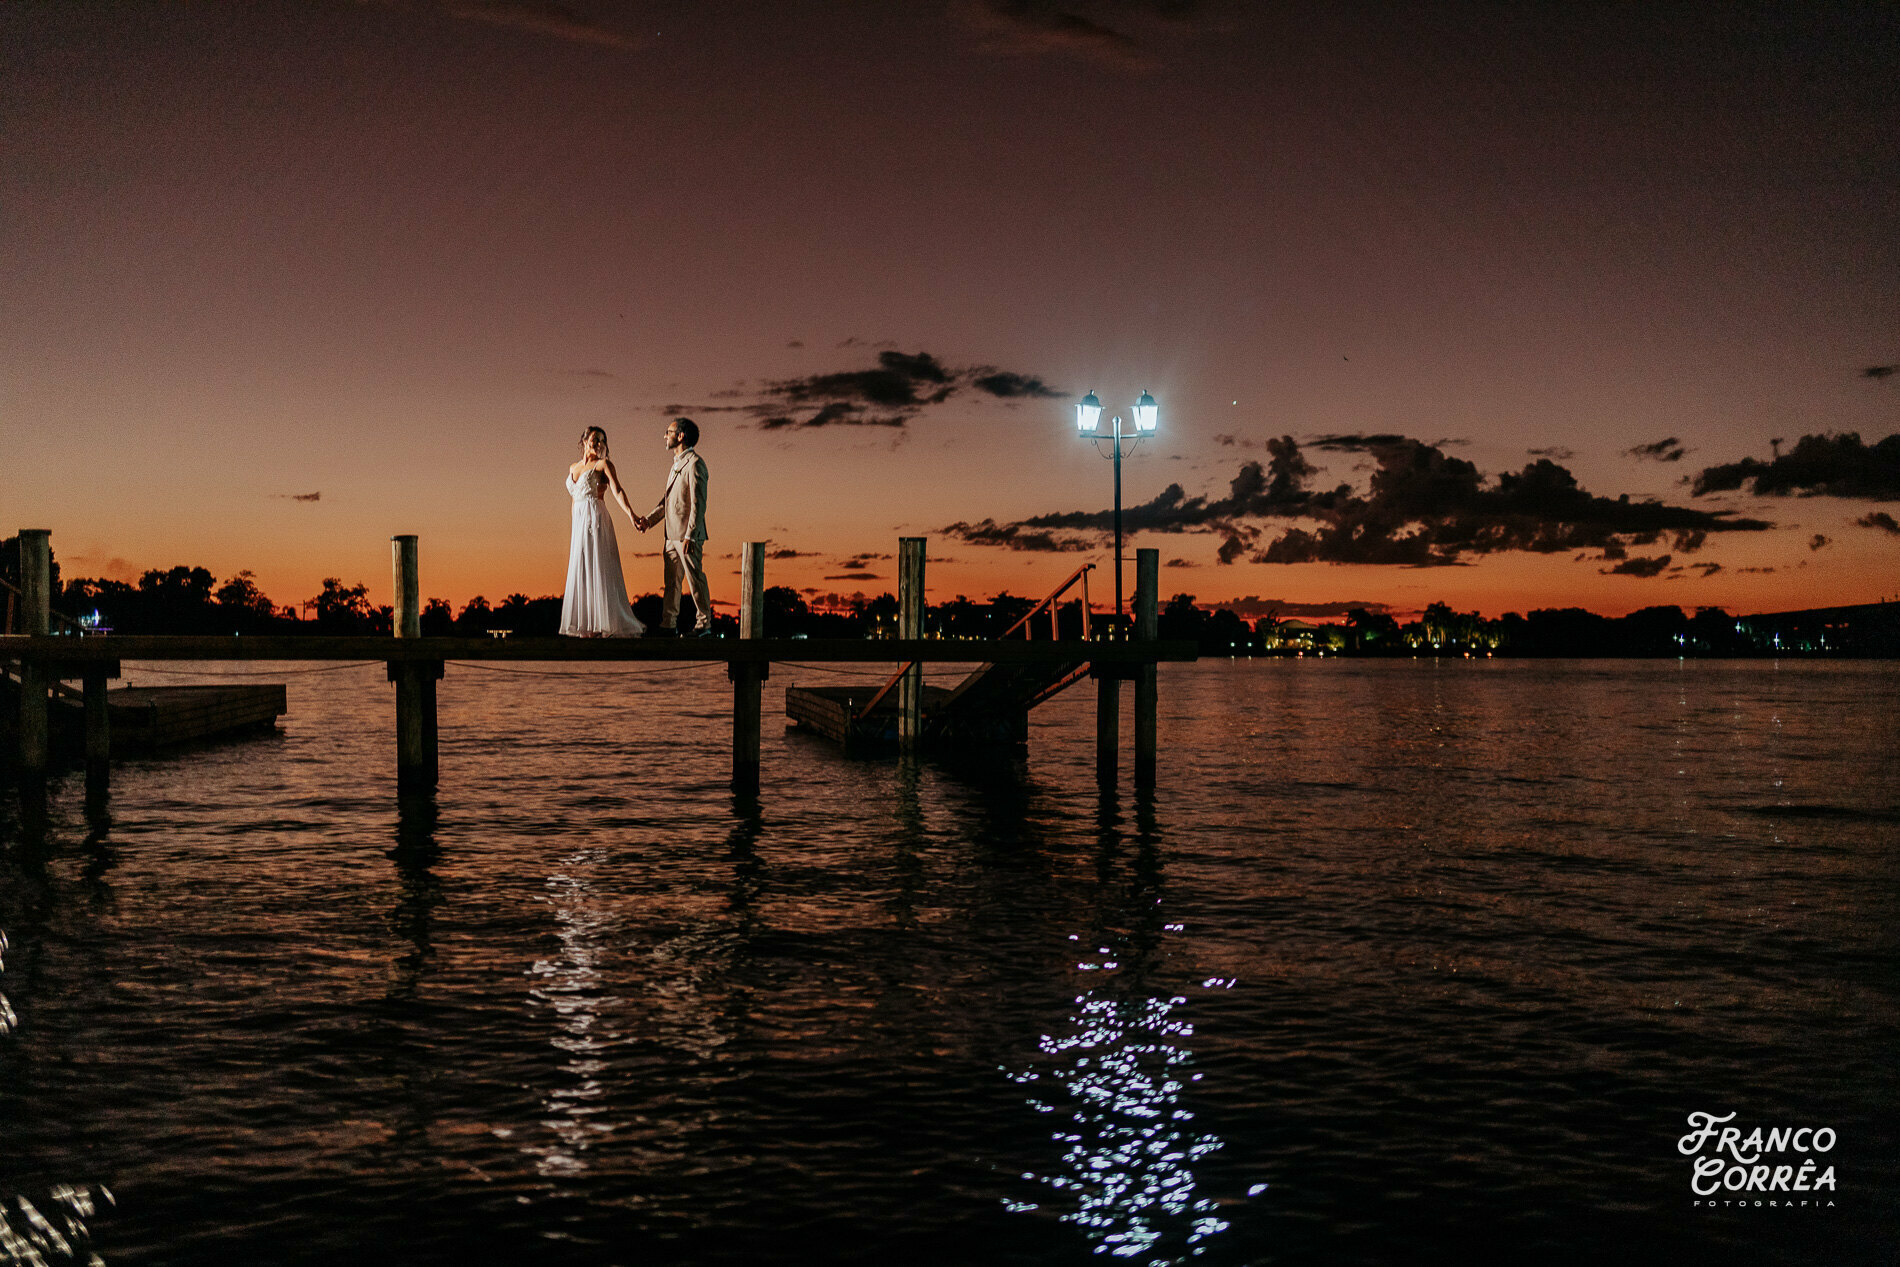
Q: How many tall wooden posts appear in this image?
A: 5